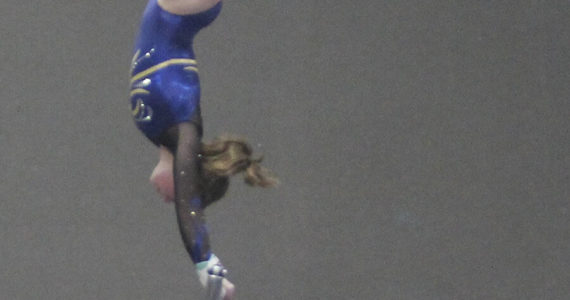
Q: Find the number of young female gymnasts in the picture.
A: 1